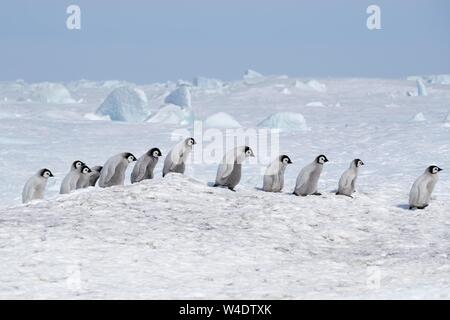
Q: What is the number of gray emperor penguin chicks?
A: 12